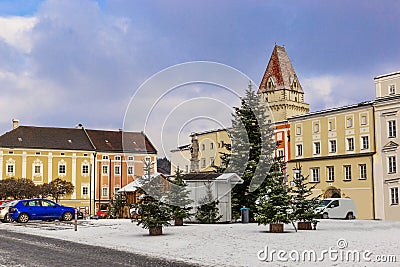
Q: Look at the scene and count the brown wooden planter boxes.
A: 4